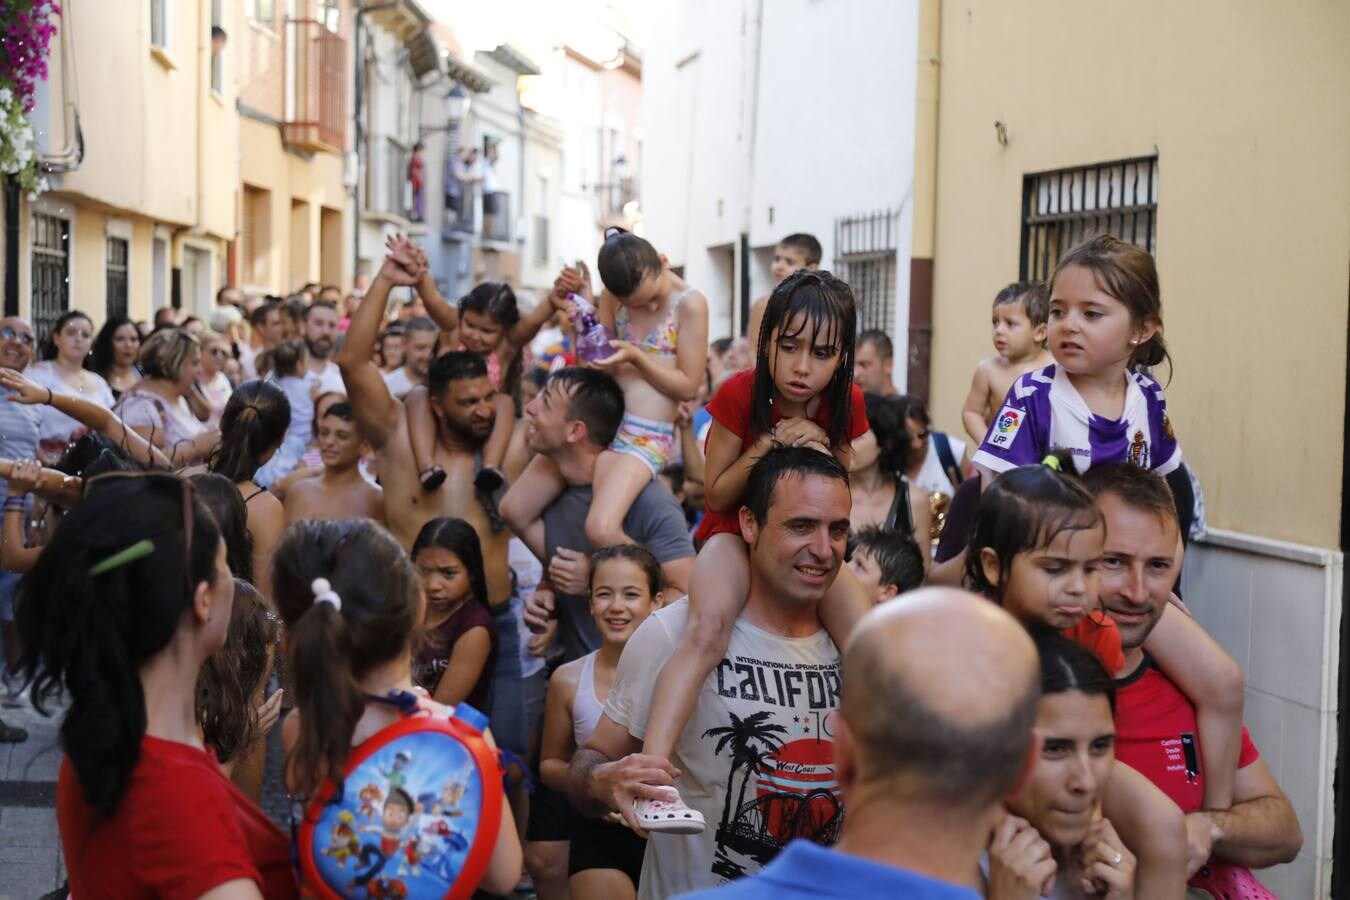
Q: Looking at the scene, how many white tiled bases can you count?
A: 1